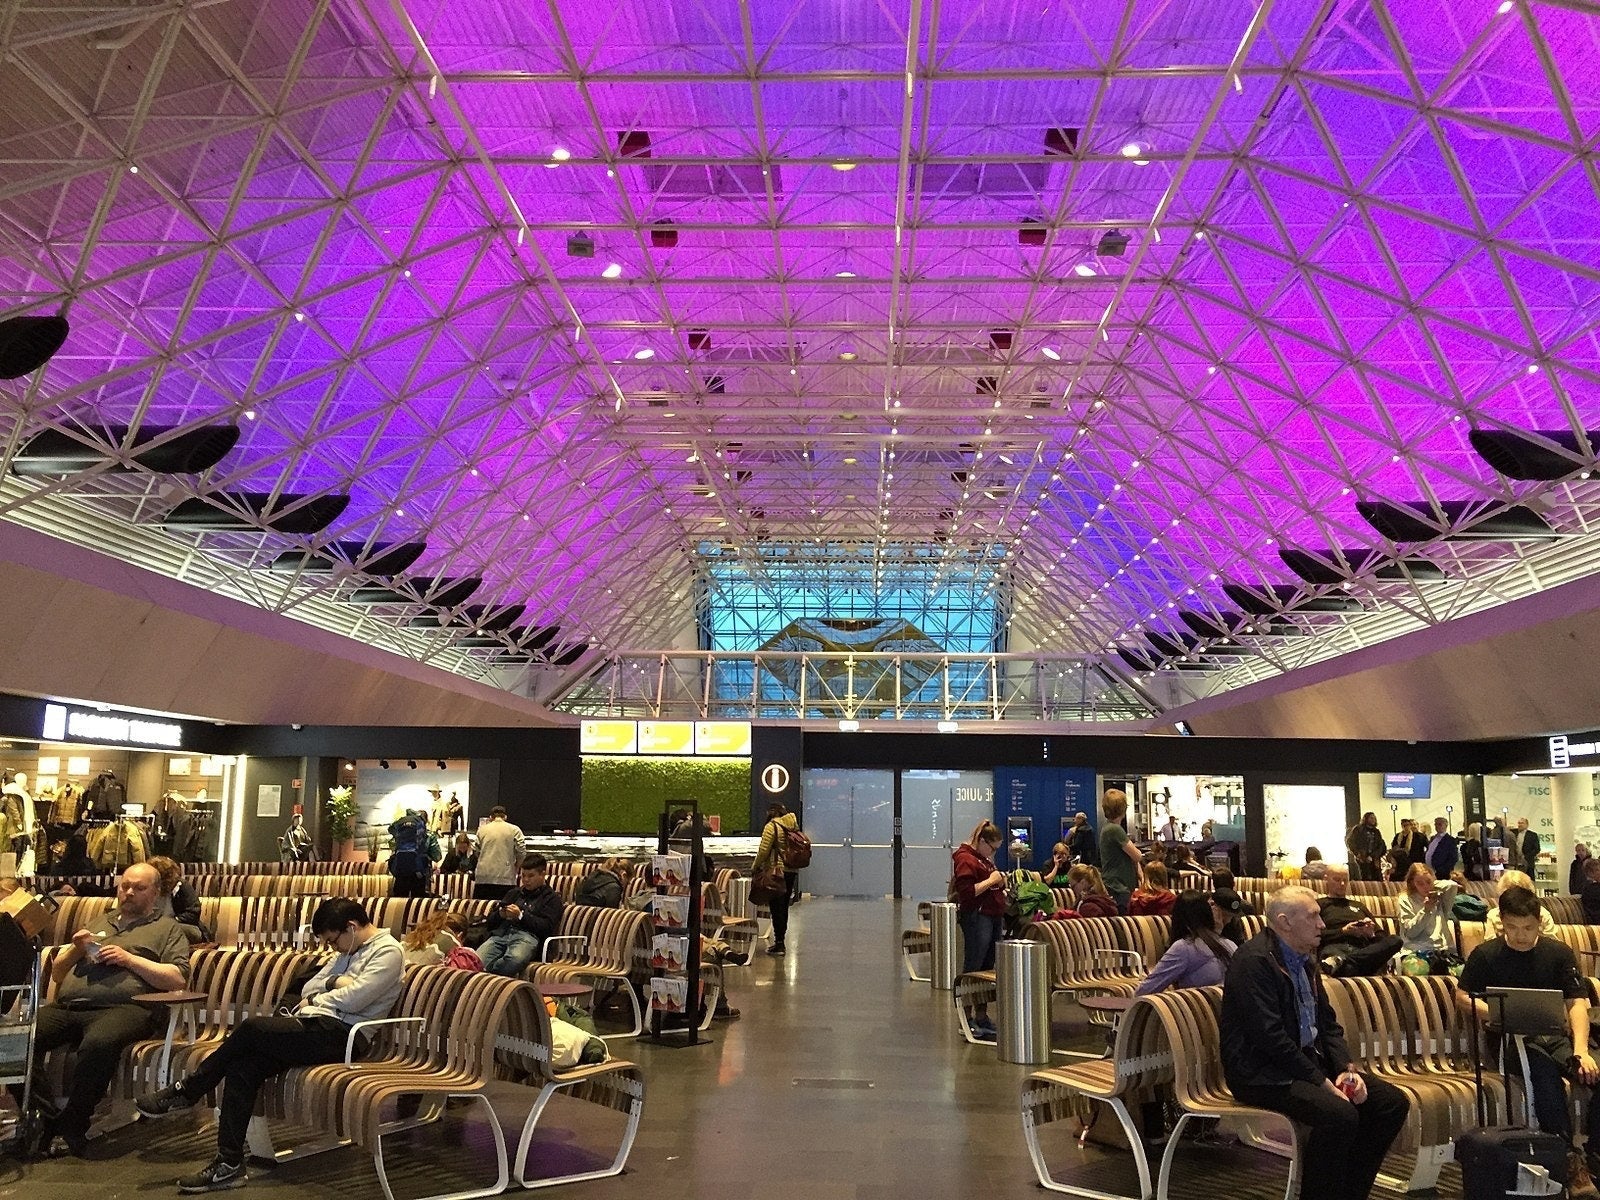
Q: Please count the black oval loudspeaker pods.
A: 15